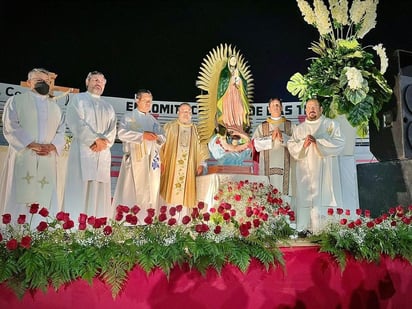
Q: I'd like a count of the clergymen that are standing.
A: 6